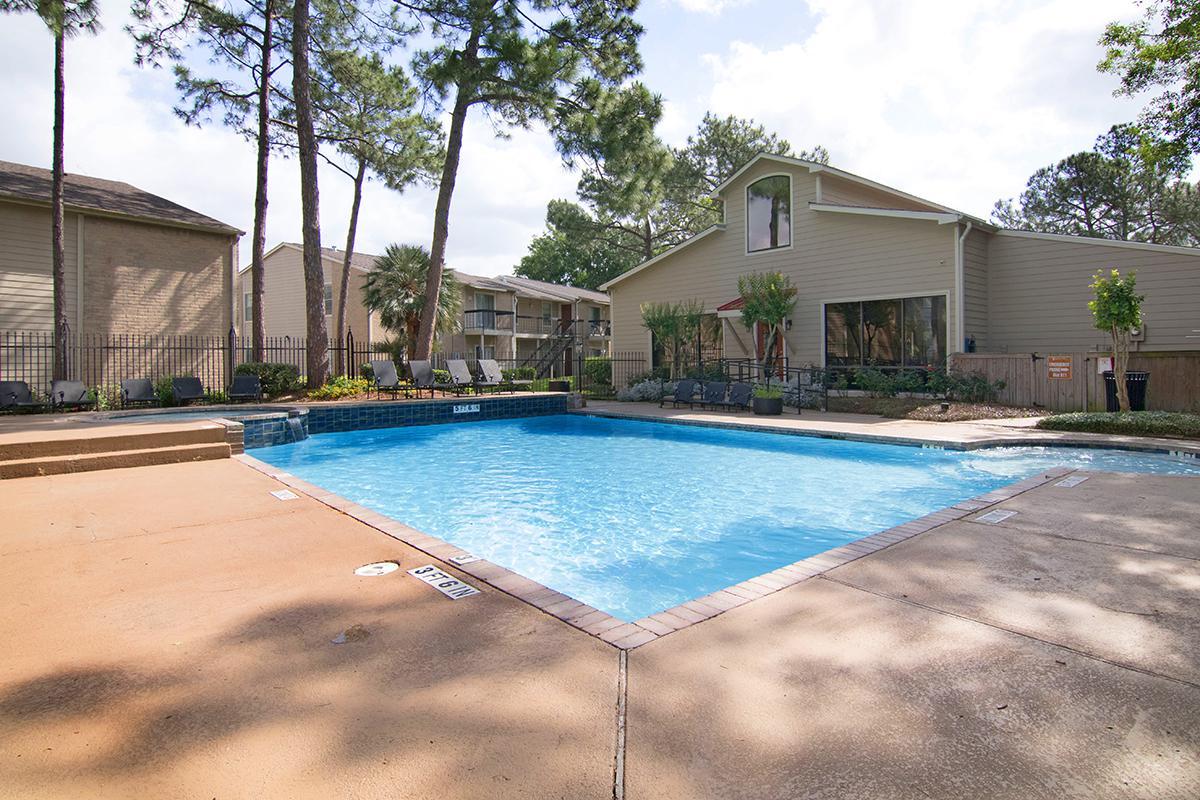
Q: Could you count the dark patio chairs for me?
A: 12